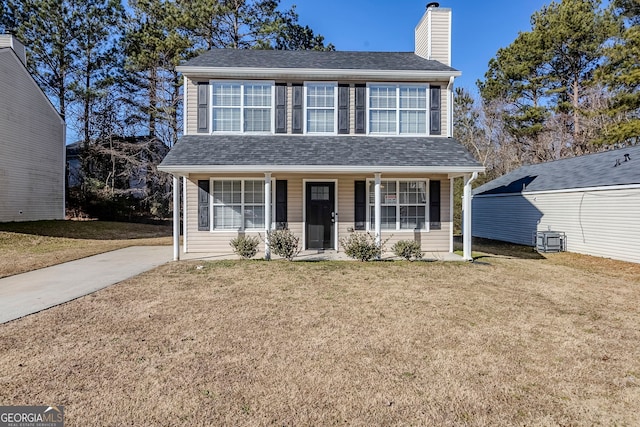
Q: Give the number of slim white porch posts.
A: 4